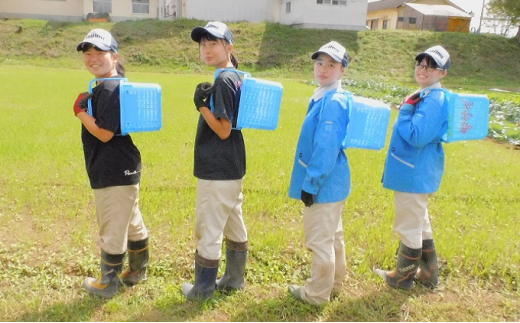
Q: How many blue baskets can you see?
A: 4